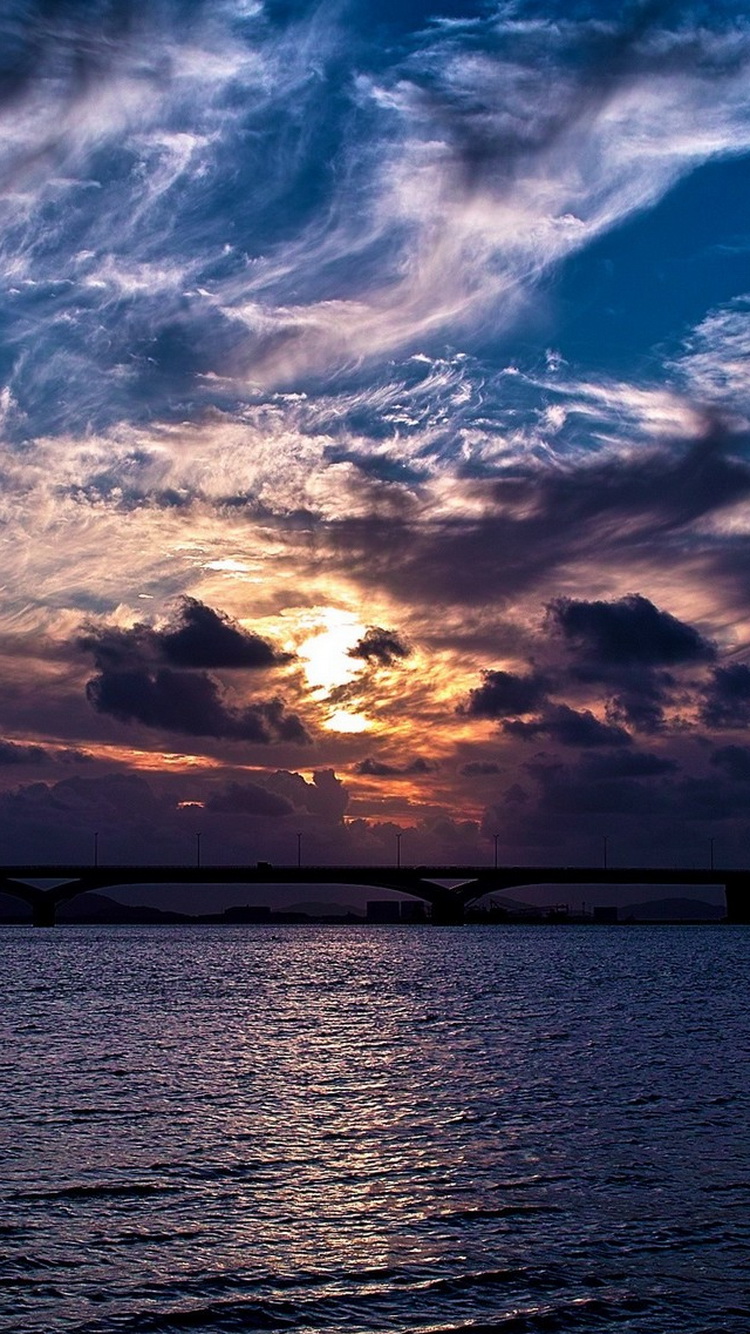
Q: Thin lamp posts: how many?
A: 7